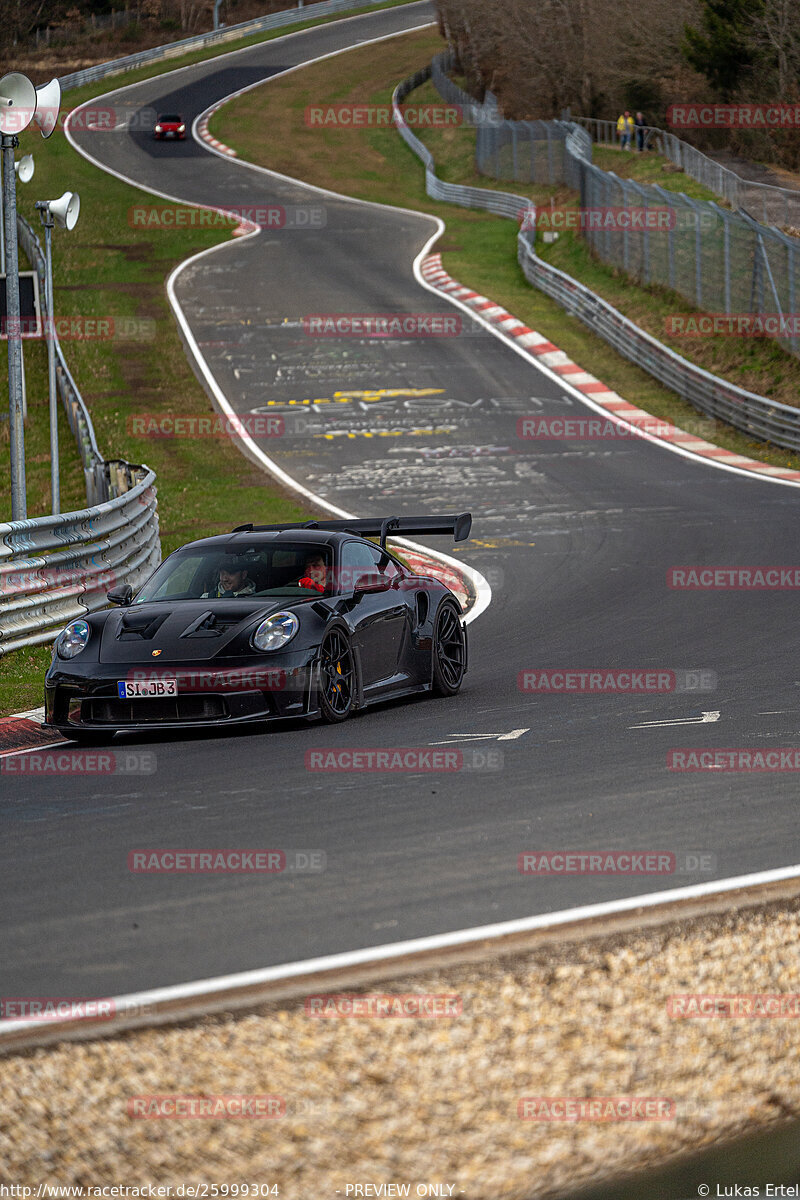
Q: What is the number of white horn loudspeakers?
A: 4